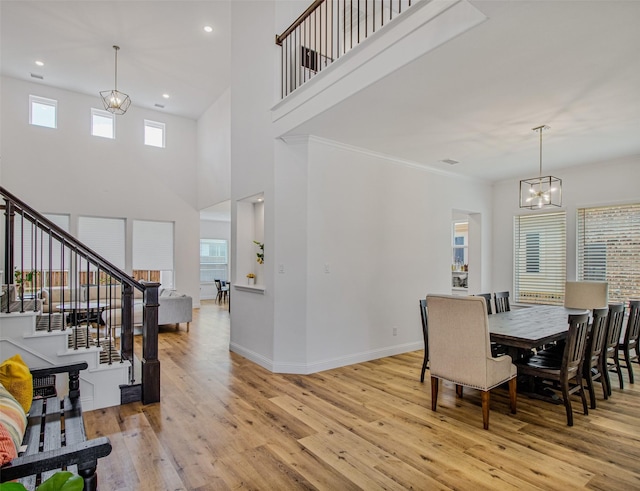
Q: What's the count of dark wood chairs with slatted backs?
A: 7